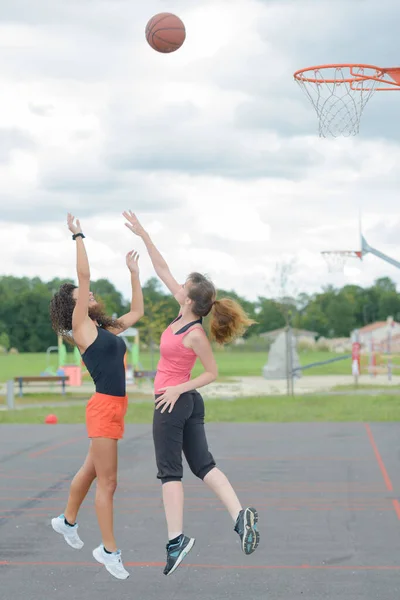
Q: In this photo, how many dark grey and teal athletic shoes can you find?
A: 2